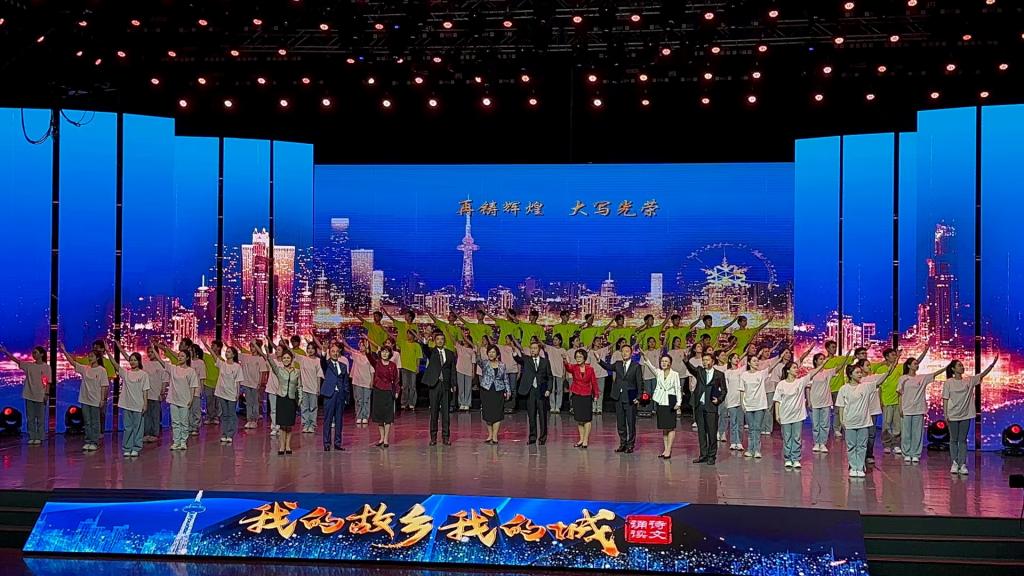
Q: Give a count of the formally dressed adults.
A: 10